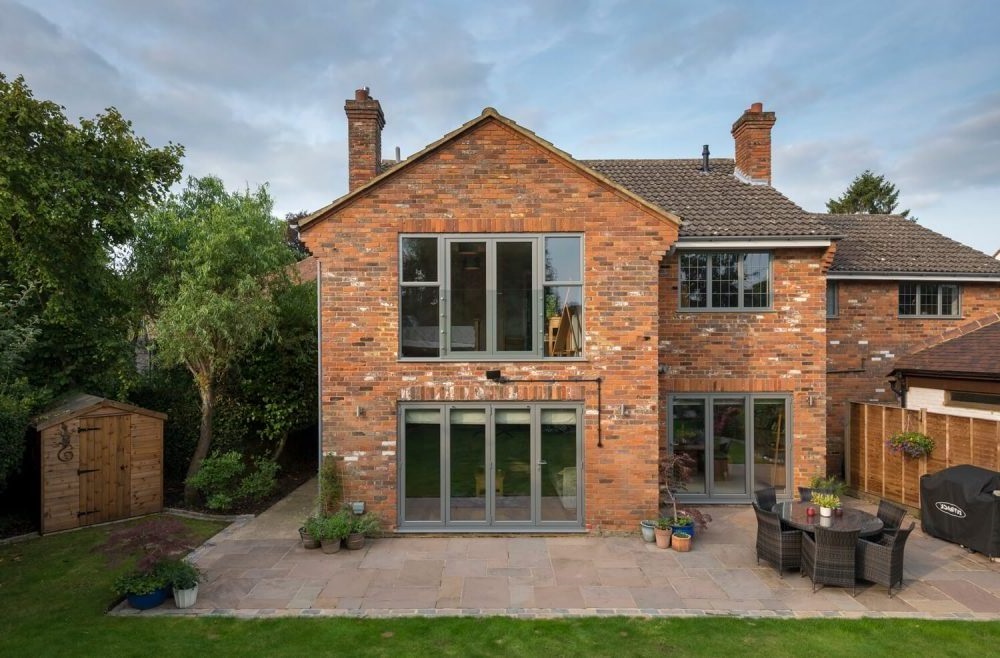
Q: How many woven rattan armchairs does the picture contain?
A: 6